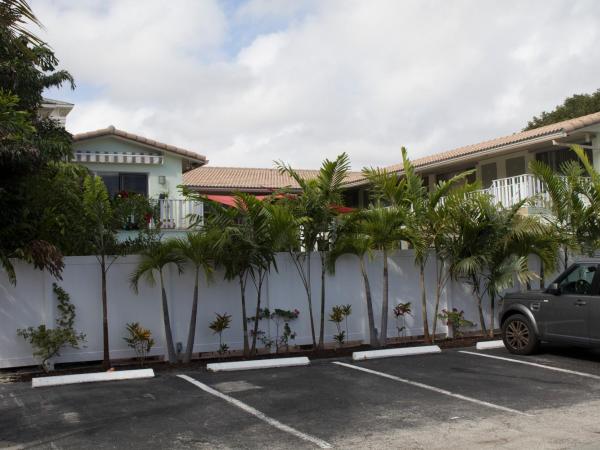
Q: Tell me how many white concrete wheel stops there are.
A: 4